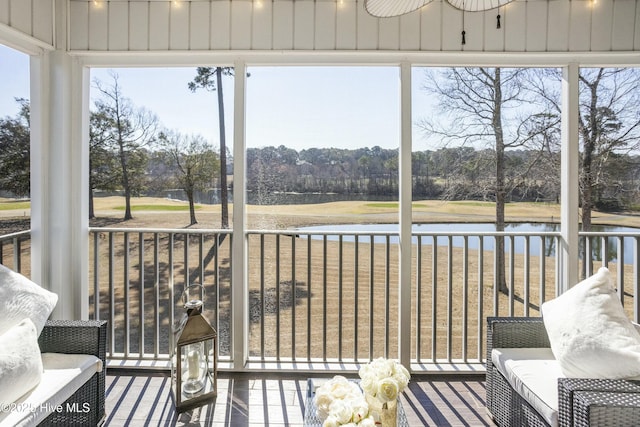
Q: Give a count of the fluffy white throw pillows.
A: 3